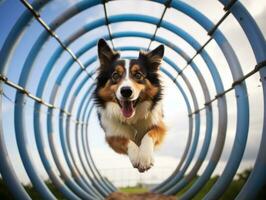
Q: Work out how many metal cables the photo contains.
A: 6